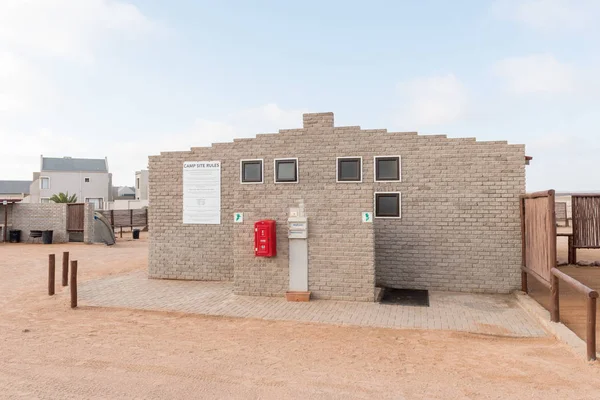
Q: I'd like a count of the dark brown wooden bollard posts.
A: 3